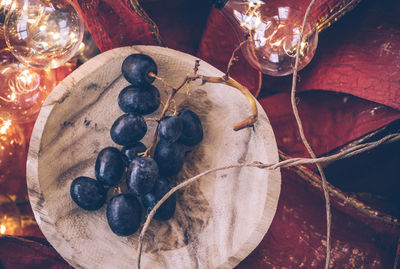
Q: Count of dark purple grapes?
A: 12